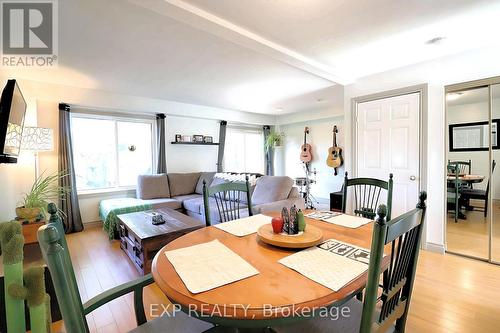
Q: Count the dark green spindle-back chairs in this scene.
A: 4